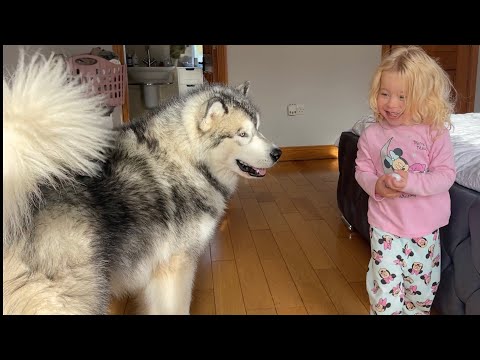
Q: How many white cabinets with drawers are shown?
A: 1